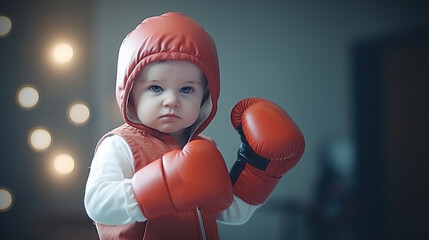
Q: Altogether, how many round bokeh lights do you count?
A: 7